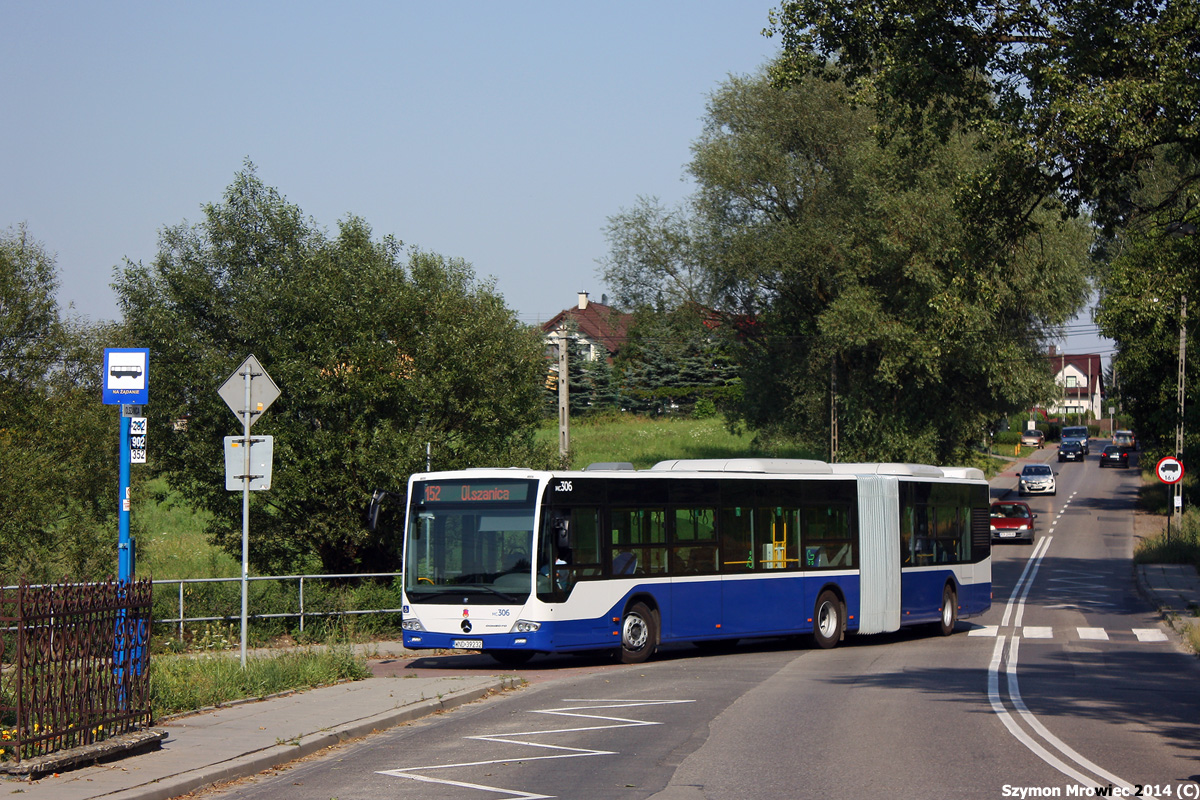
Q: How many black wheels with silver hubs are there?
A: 3